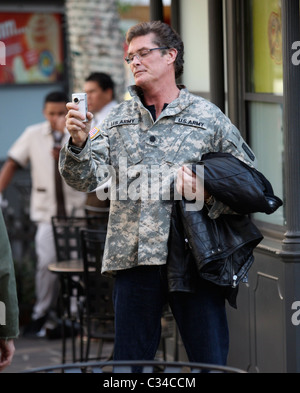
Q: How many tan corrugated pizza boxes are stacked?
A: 0